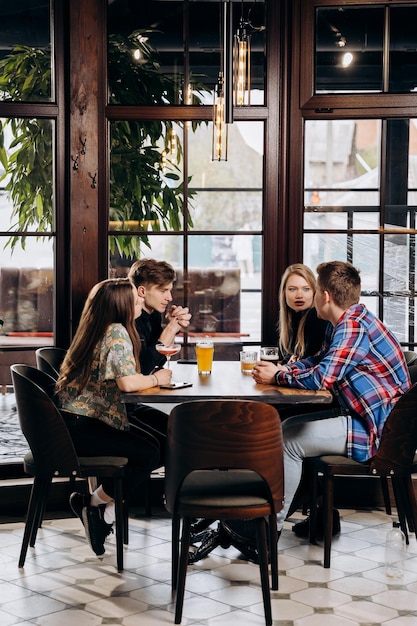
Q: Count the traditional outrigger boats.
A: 0